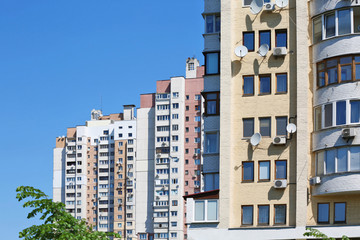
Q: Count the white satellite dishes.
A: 6